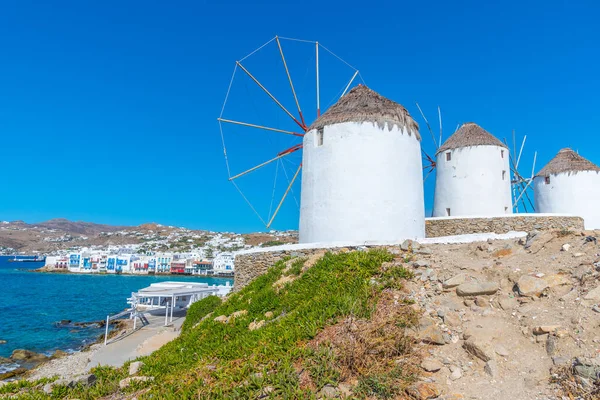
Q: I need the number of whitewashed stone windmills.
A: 3